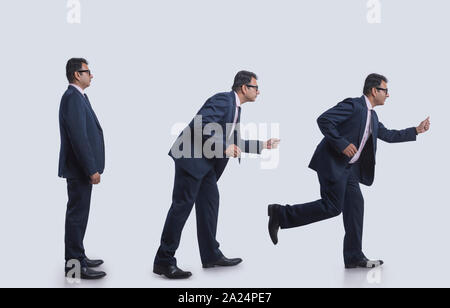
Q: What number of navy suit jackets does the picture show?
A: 3